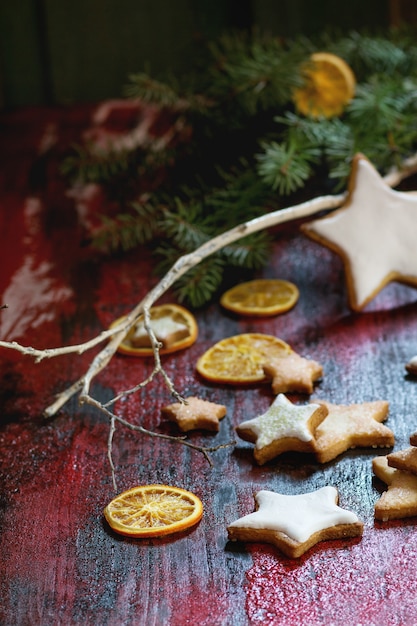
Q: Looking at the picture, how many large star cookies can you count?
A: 1